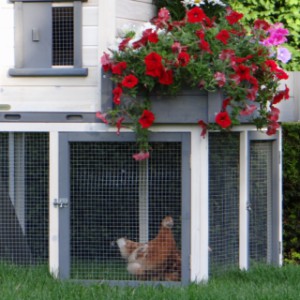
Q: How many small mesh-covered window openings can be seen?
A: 1